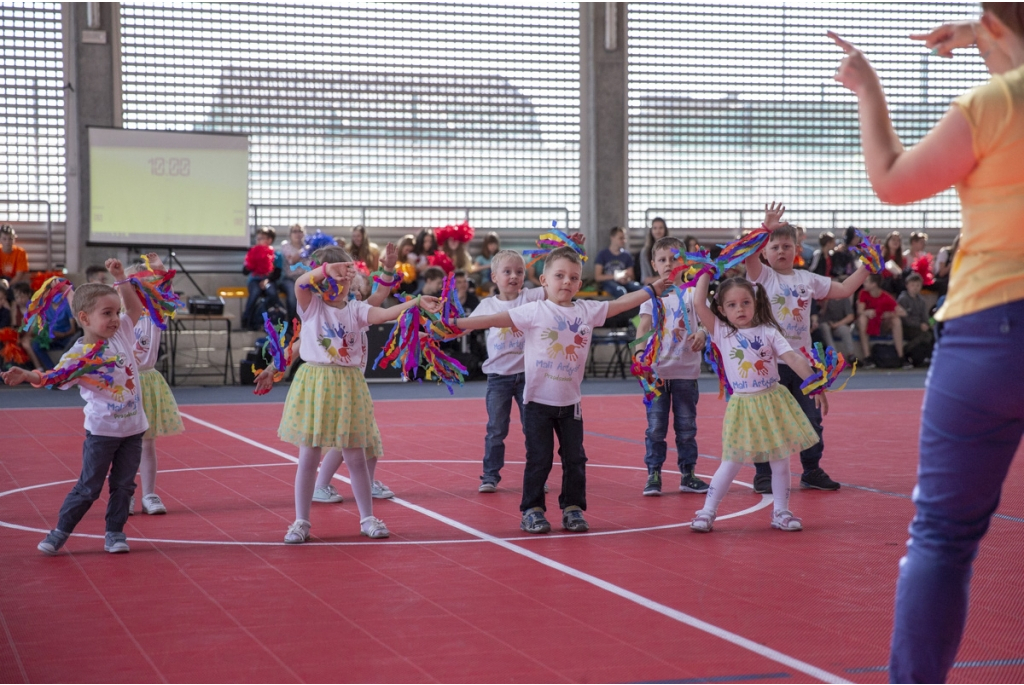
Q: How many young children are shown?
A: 9